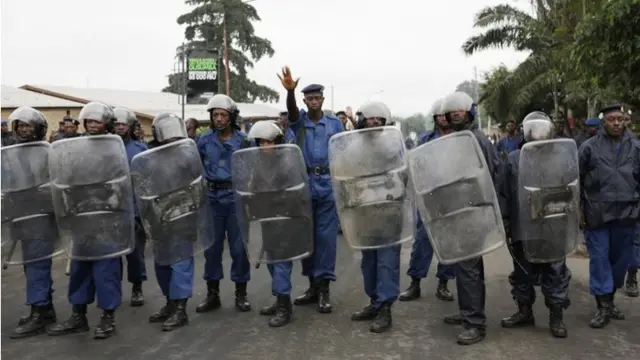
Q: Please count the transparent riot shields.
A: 7